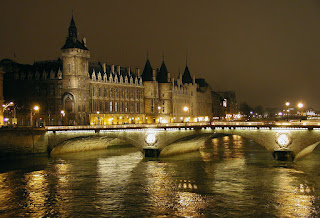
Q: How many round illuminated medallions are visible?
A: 2